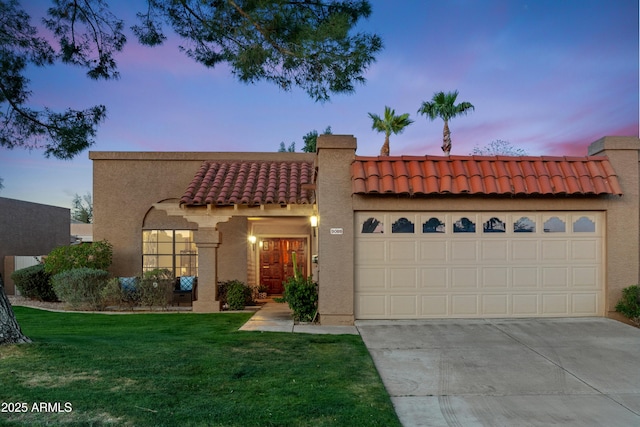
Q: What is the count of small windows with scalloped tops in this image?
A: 8